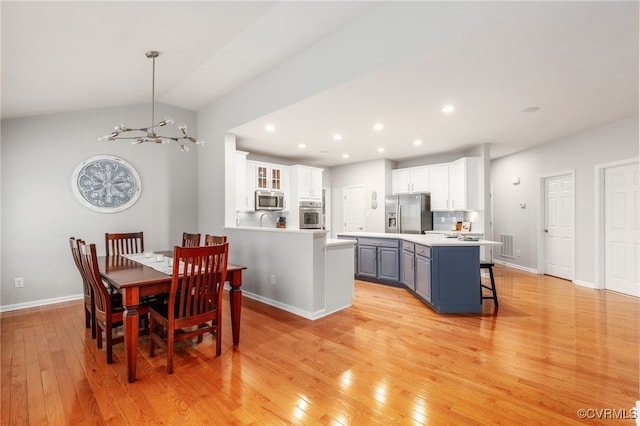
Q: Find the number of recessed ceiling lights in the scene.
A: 8